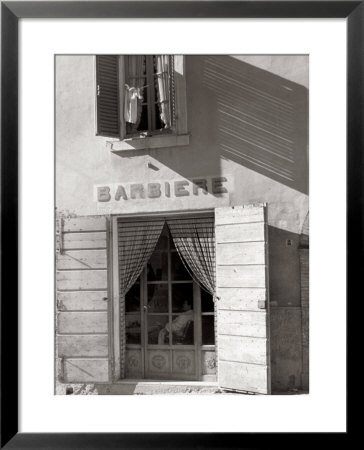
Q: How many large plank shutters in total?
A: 2